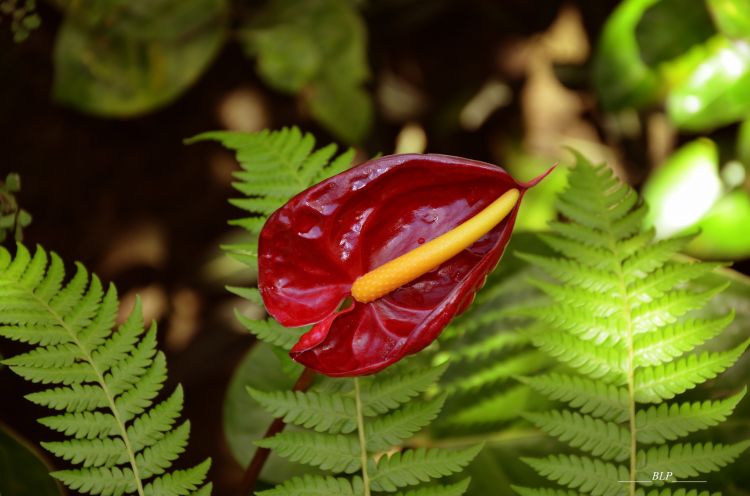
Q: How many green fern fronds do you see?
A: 3